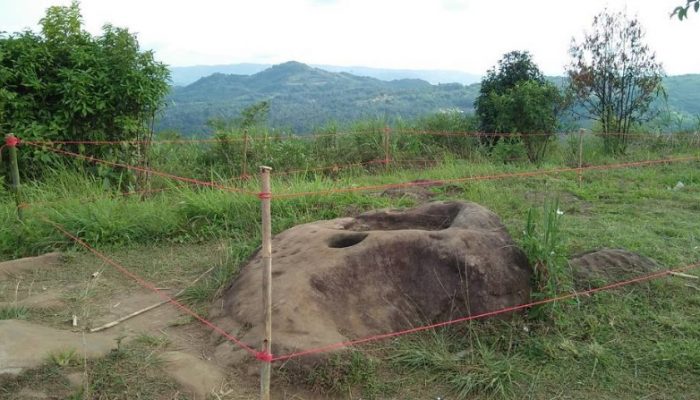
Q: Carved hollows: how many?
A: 2